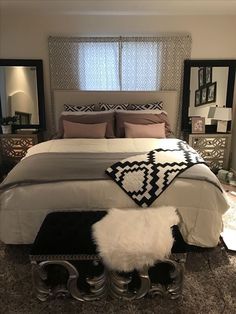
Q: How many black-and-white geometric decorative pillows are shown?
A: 3